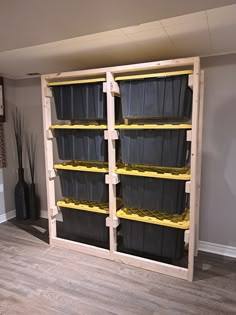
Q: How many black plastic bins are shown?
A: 8